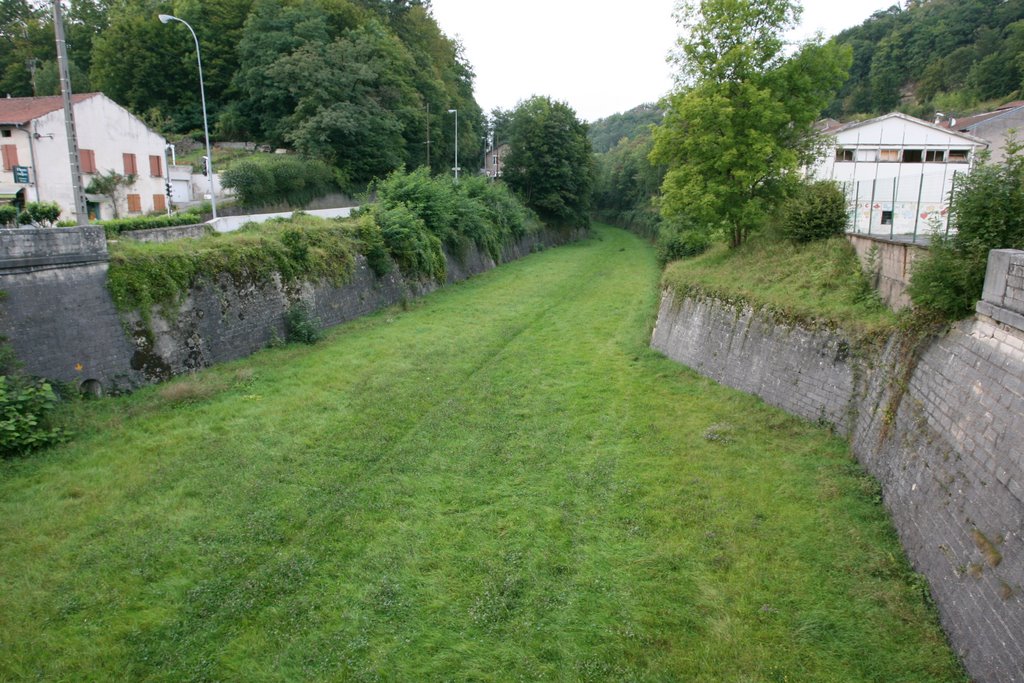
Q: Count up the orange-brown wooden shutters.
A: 6